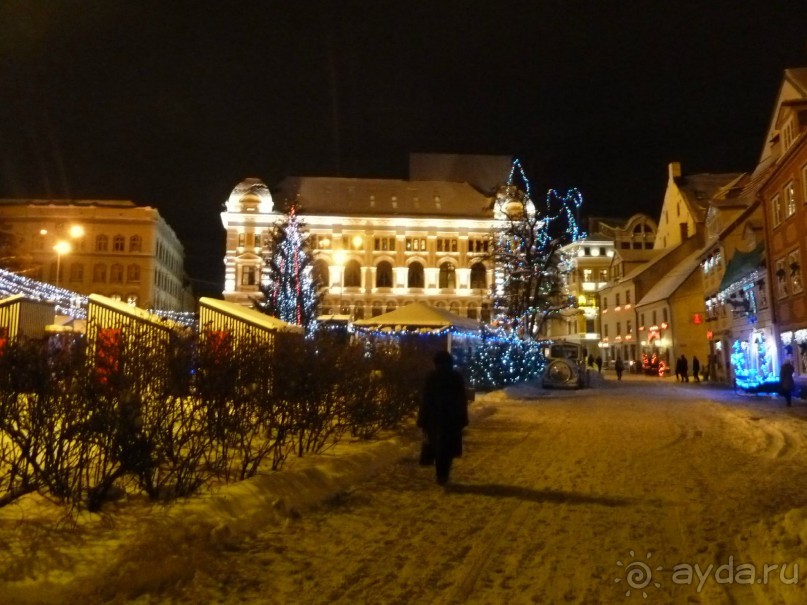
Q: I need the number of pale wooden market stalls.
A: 3